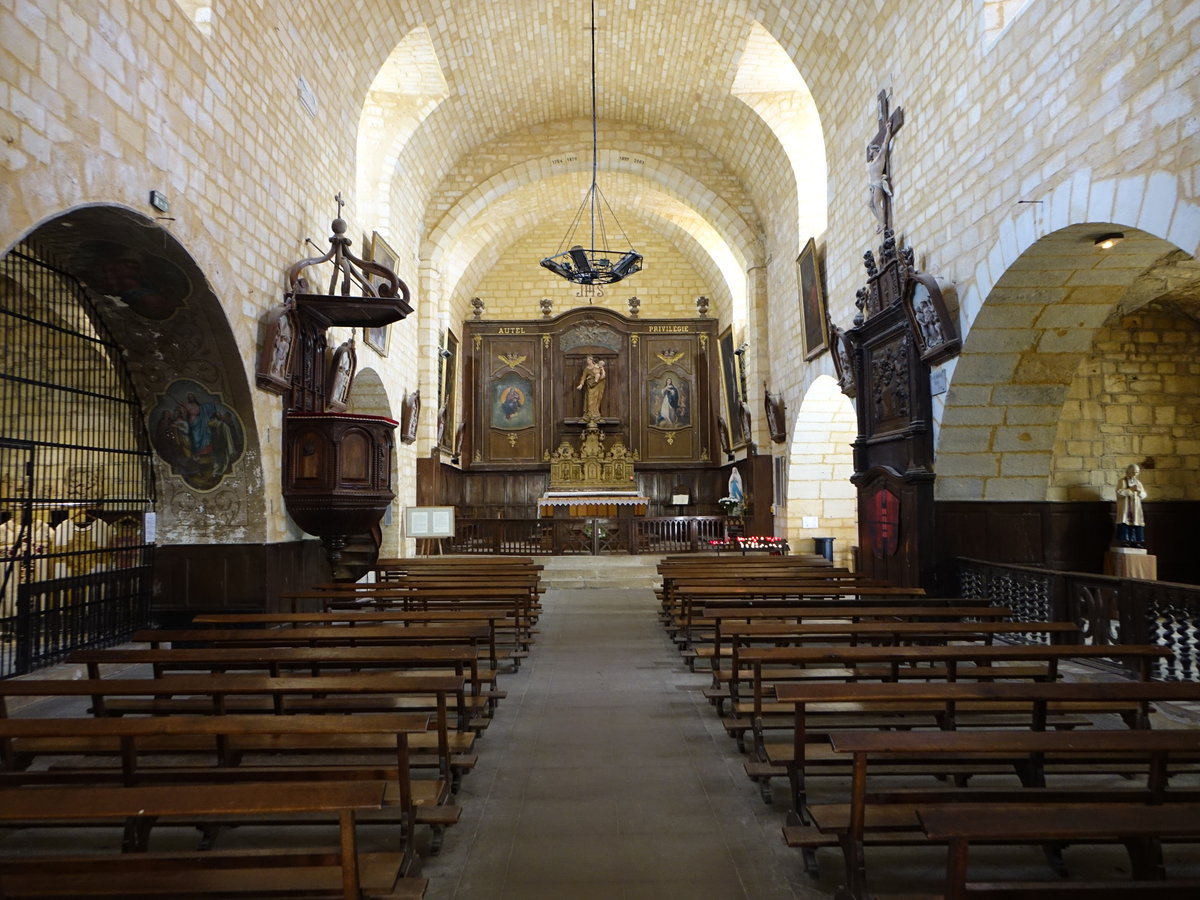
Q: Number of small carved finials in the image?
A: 4